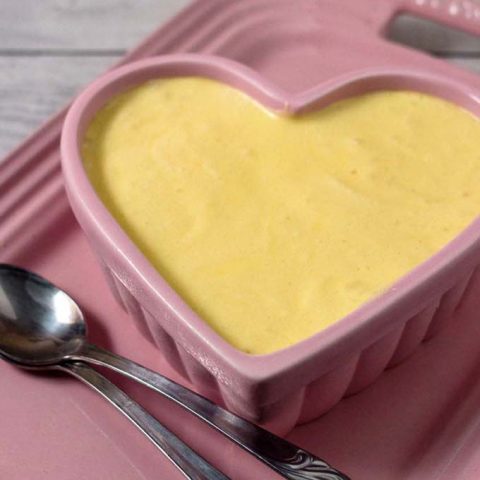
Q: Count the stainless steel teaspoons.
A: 2